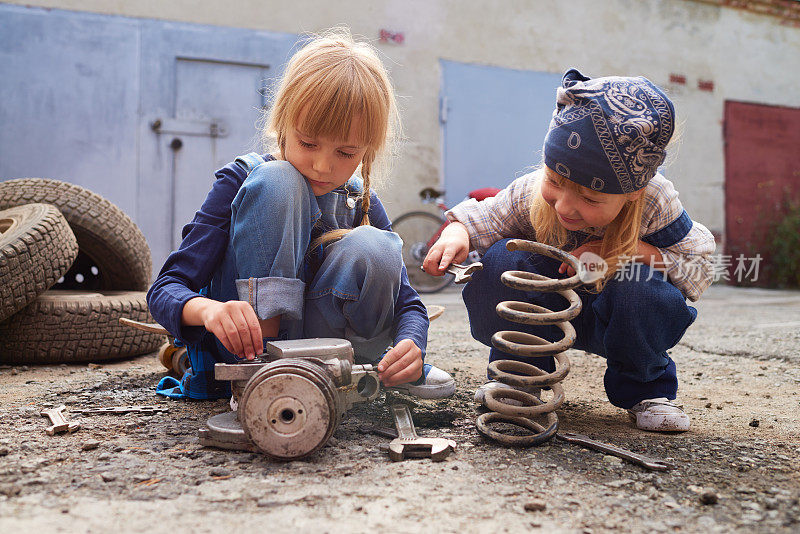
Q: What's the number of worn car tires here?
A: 3